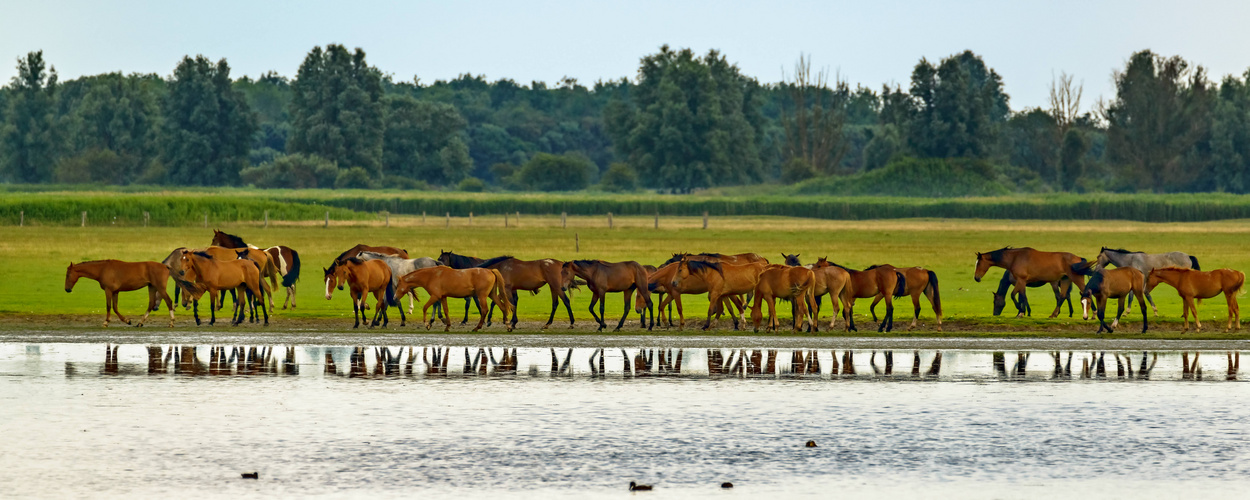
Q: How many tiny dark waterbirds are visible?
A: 4